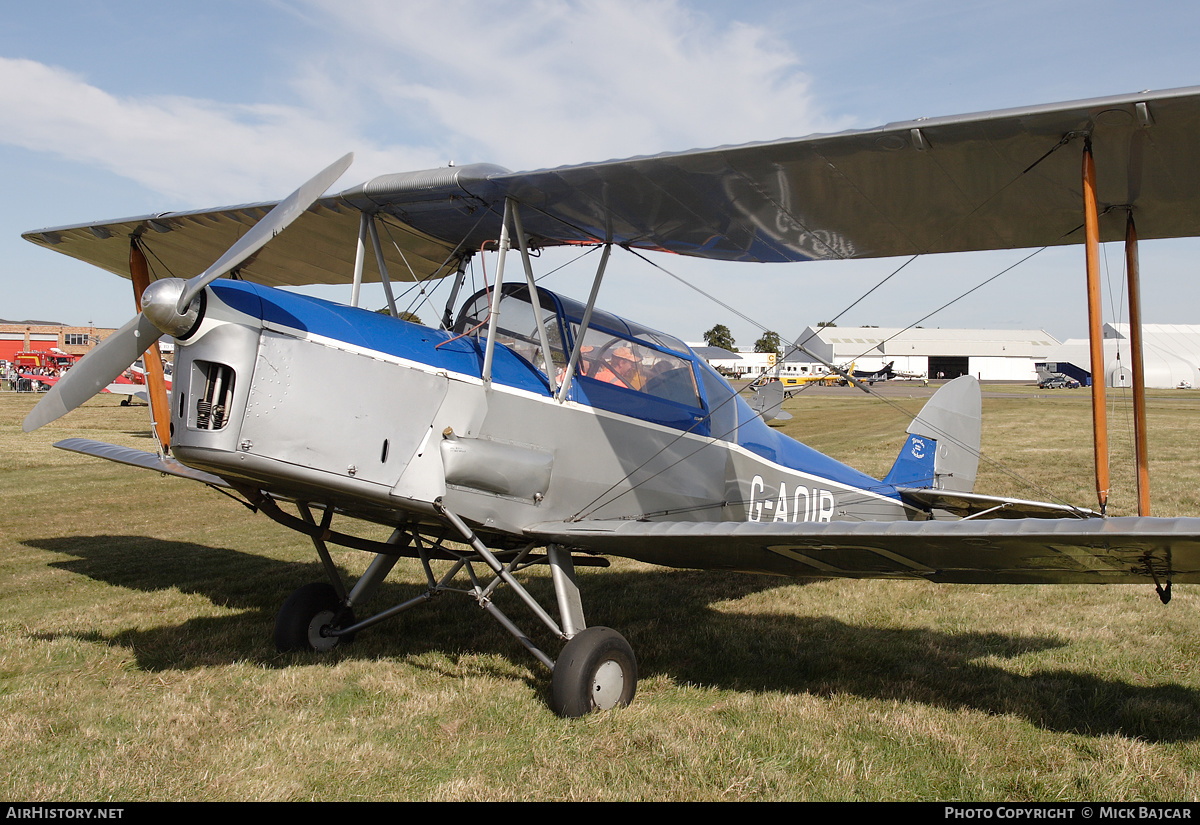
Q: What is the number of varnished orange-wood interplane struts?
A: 3